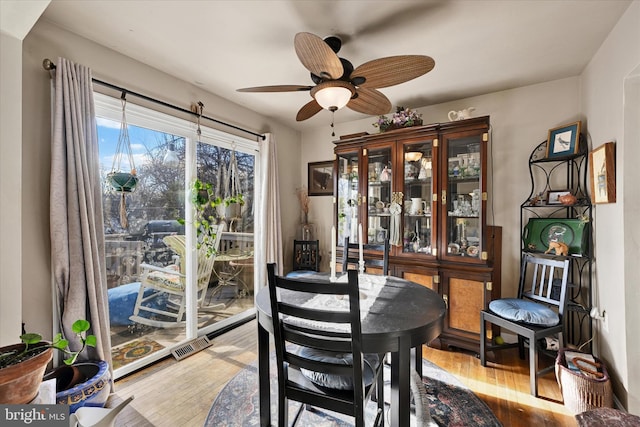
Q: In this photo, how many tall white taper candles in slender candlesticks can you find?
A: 2